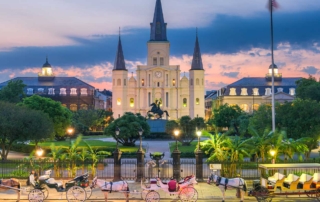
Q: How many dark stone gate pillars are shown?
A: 4